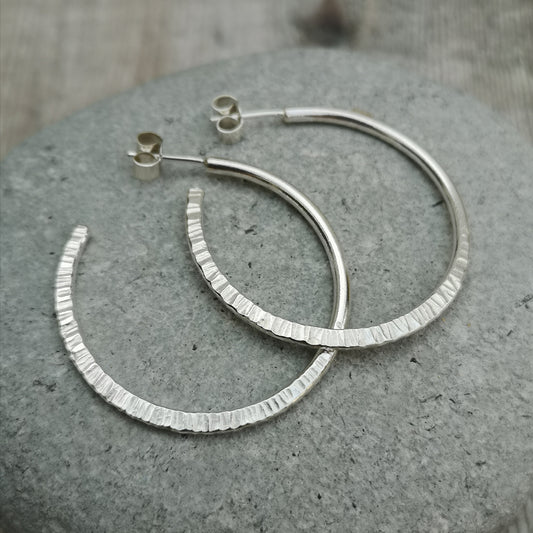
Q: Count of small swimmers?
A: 0